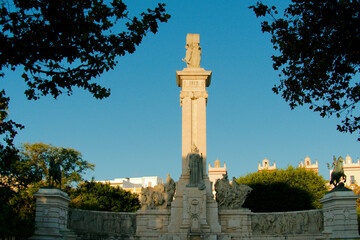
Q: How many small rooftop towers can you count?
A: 4